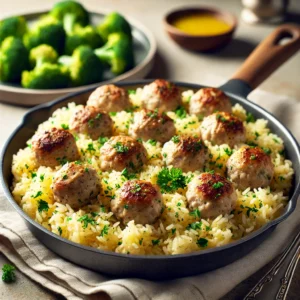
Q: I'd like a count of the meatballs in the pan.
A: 13